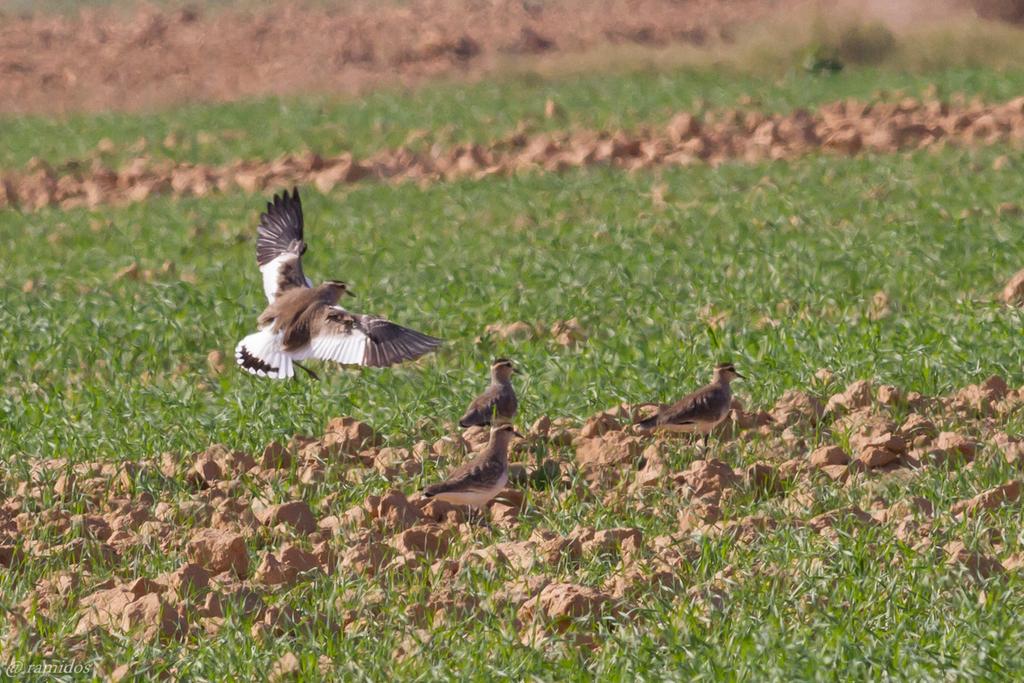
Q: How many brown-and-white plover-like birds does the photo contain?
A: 4